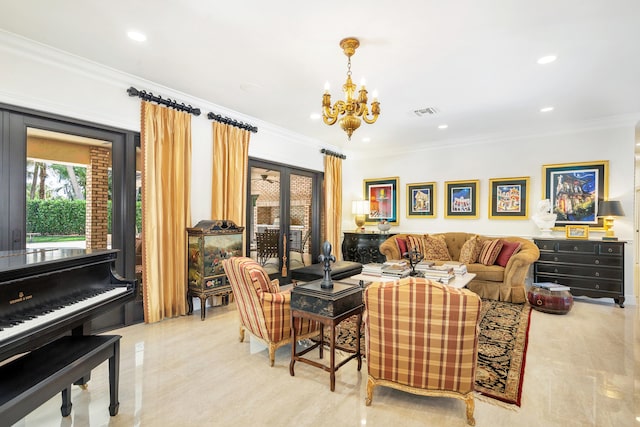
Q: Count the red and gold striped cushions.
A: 2